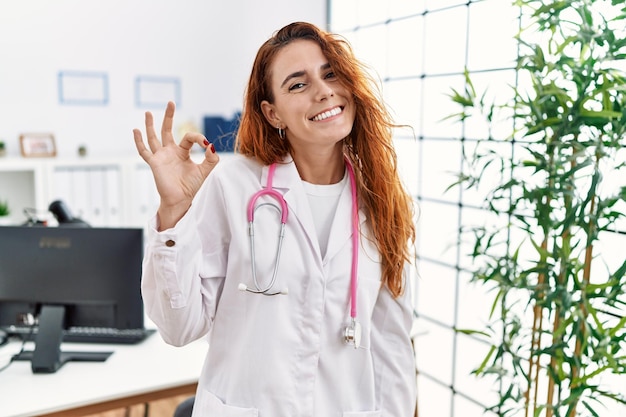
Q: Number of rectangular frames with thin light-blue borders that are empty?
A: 2